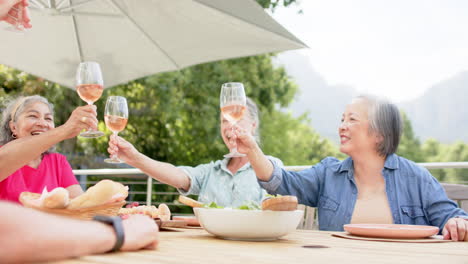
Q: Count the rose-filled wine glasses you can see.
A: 3